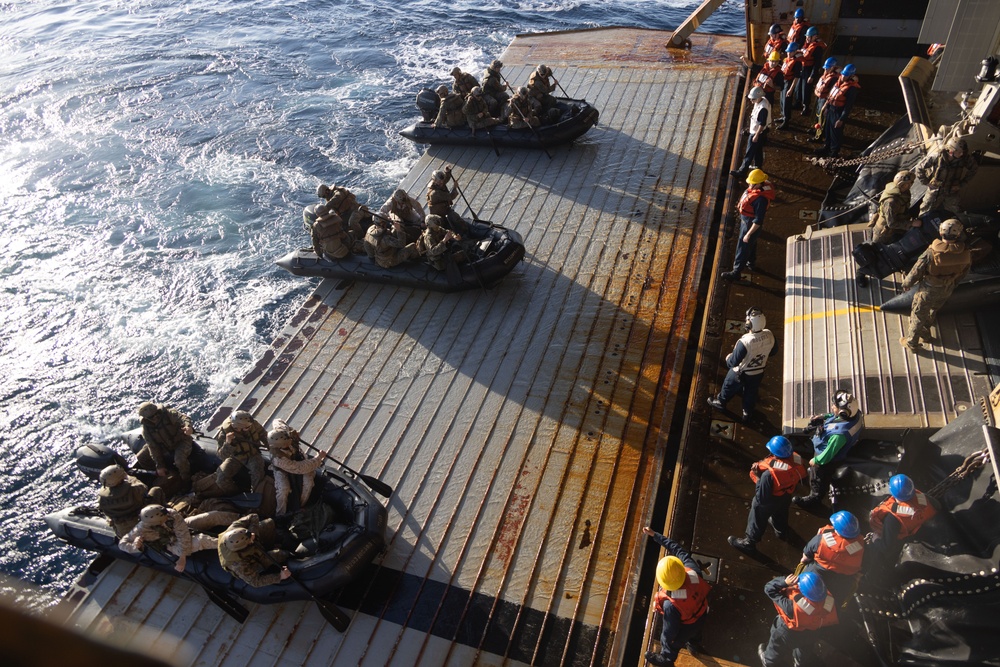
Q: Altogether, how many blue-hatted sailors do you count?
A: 9